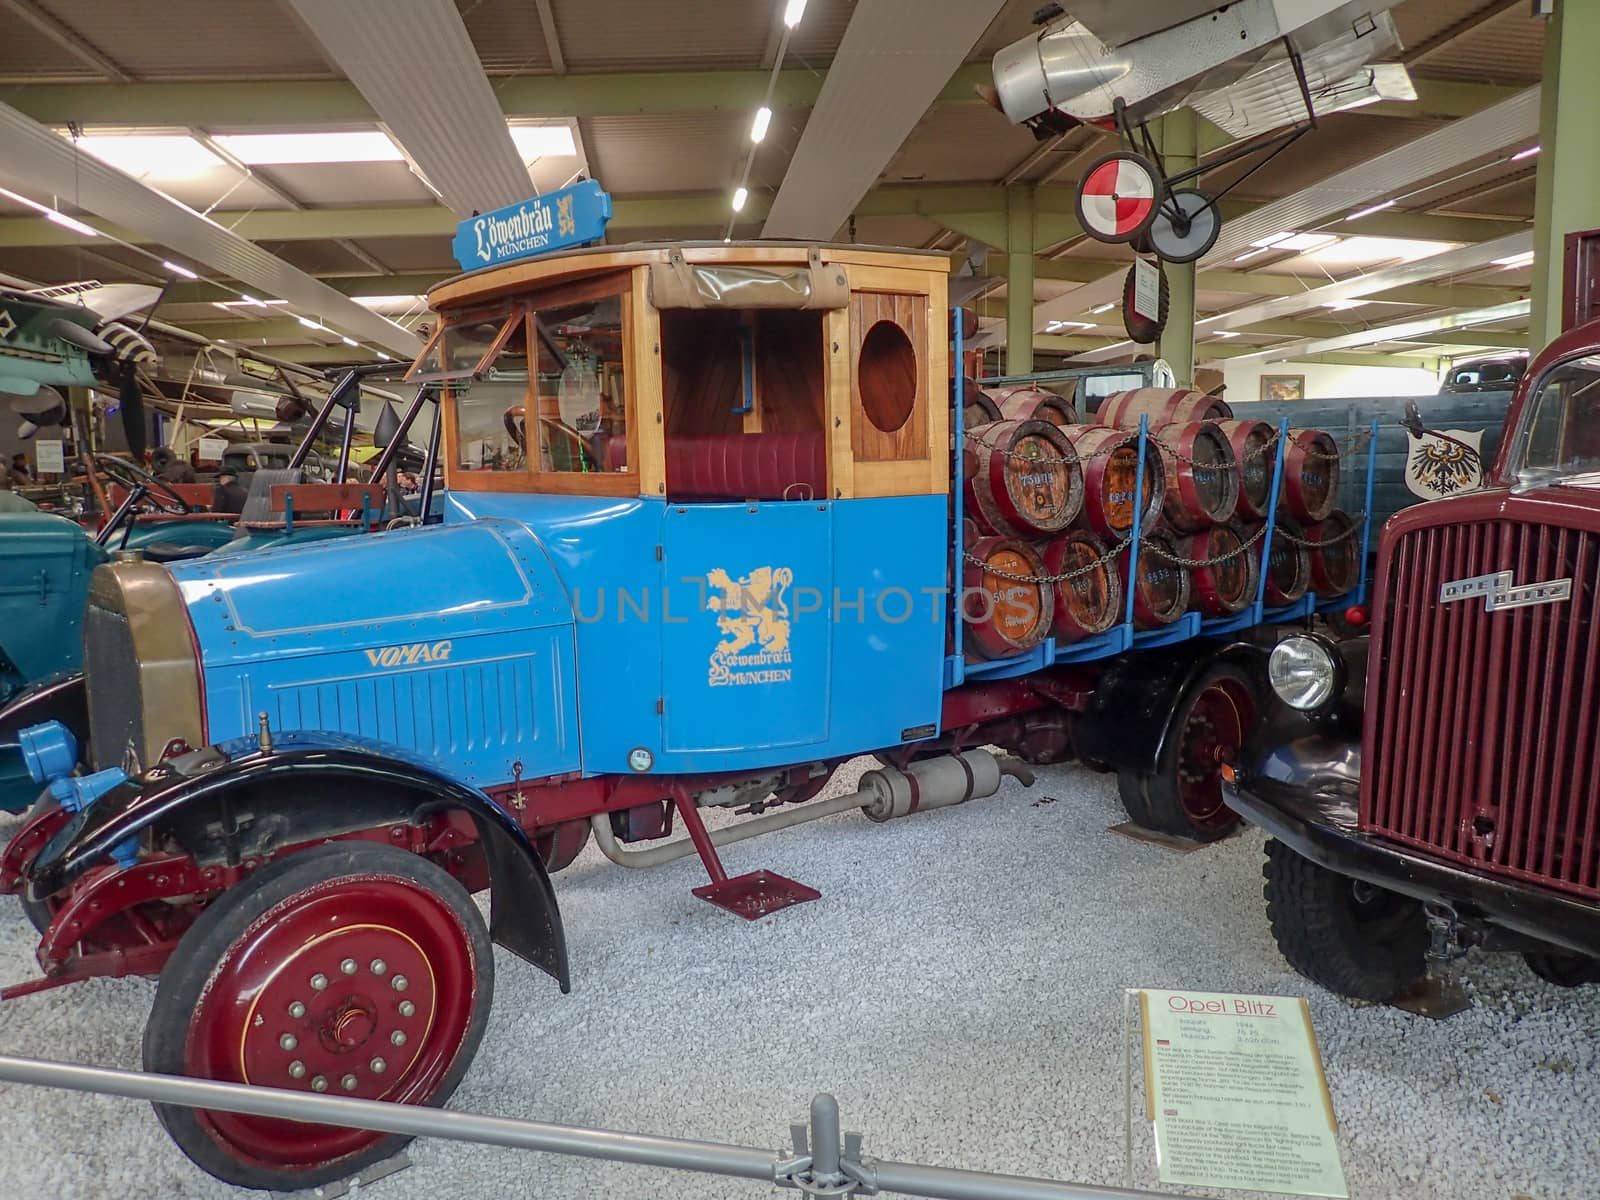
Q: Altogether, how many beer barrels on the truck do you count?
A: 14